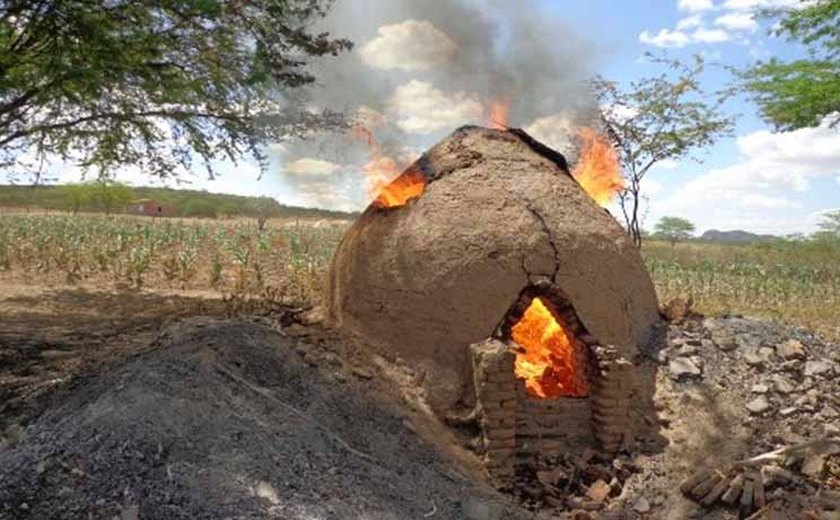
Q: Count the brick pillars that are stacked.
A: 2